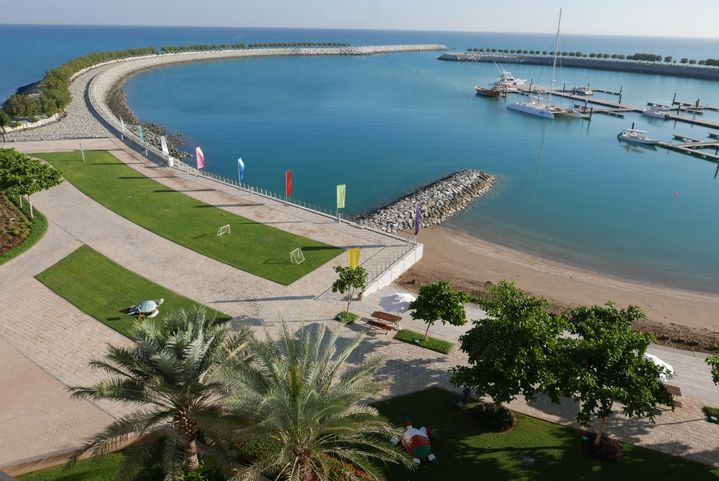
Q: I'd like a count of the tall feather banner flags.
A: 9